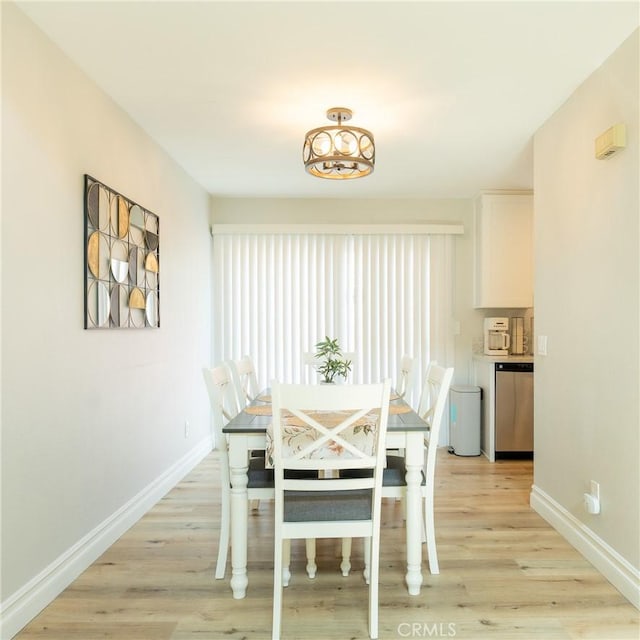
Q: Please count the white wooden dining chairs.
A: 6